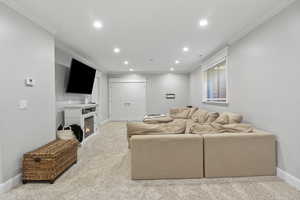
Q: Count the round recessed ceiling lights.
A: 8